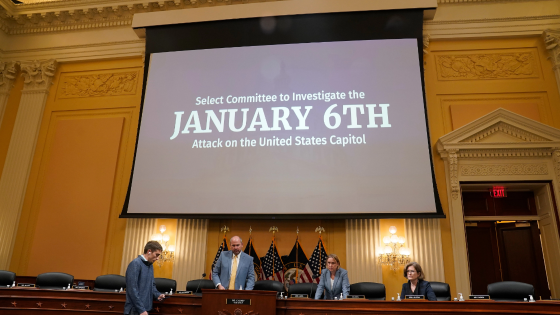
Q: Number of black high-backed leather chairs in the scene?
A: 10